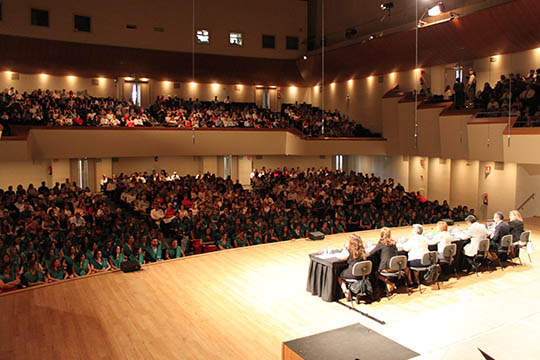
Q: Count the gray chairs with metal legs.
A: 7